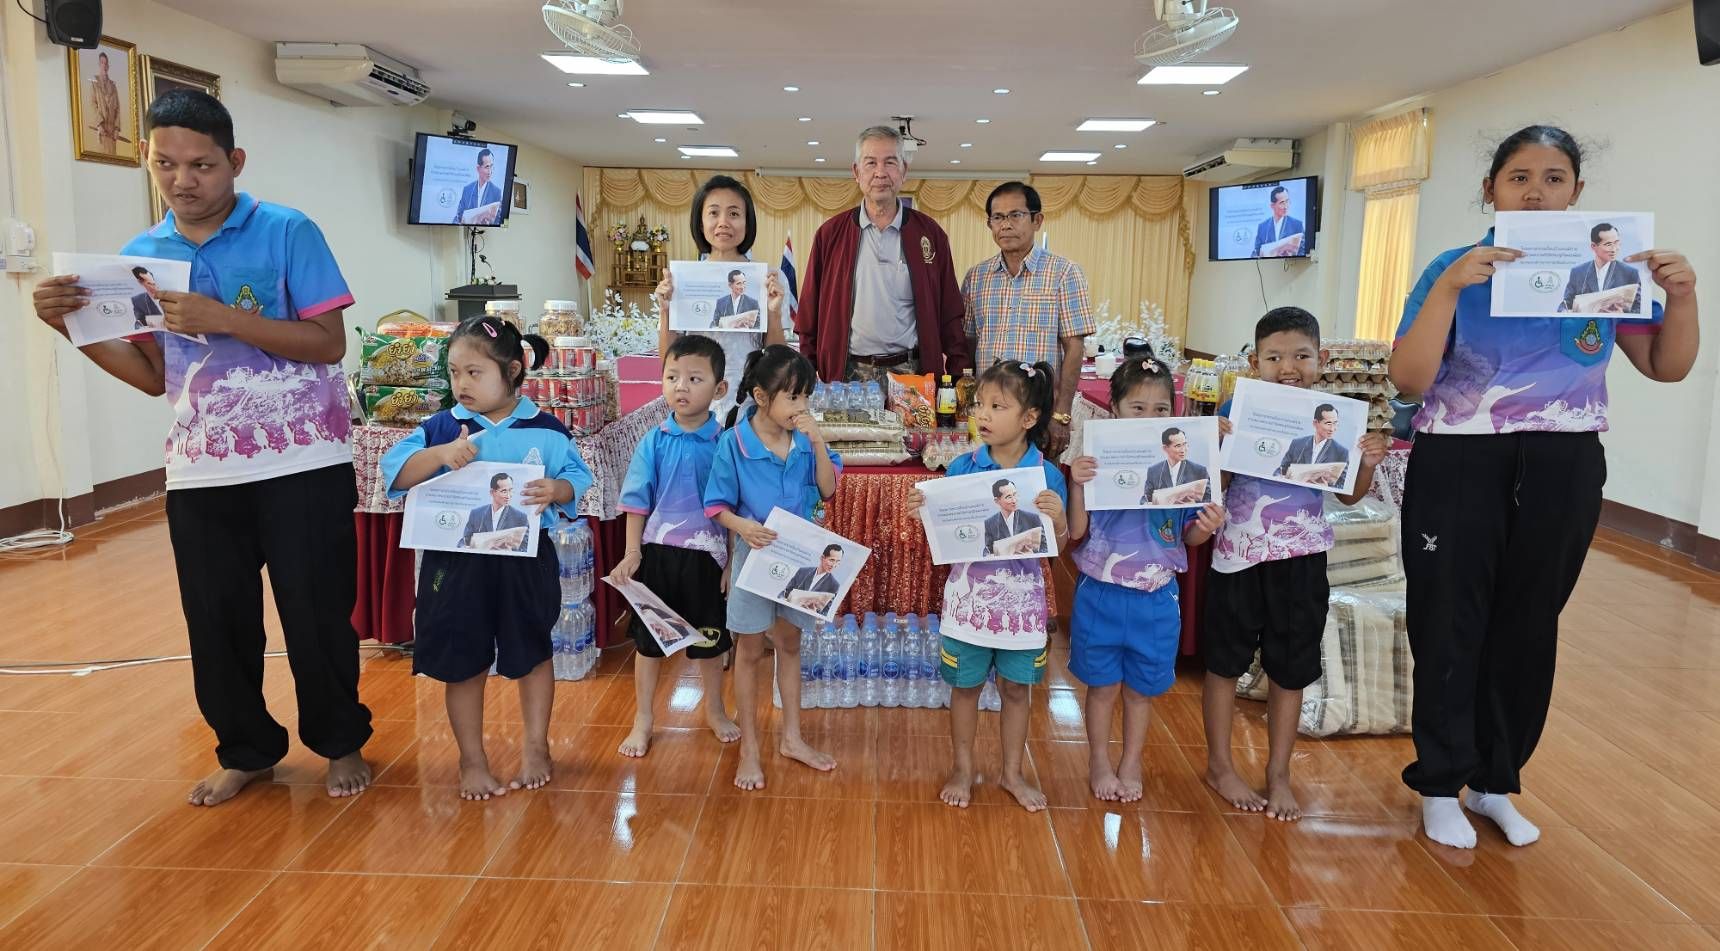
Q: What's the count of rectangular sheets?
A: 9